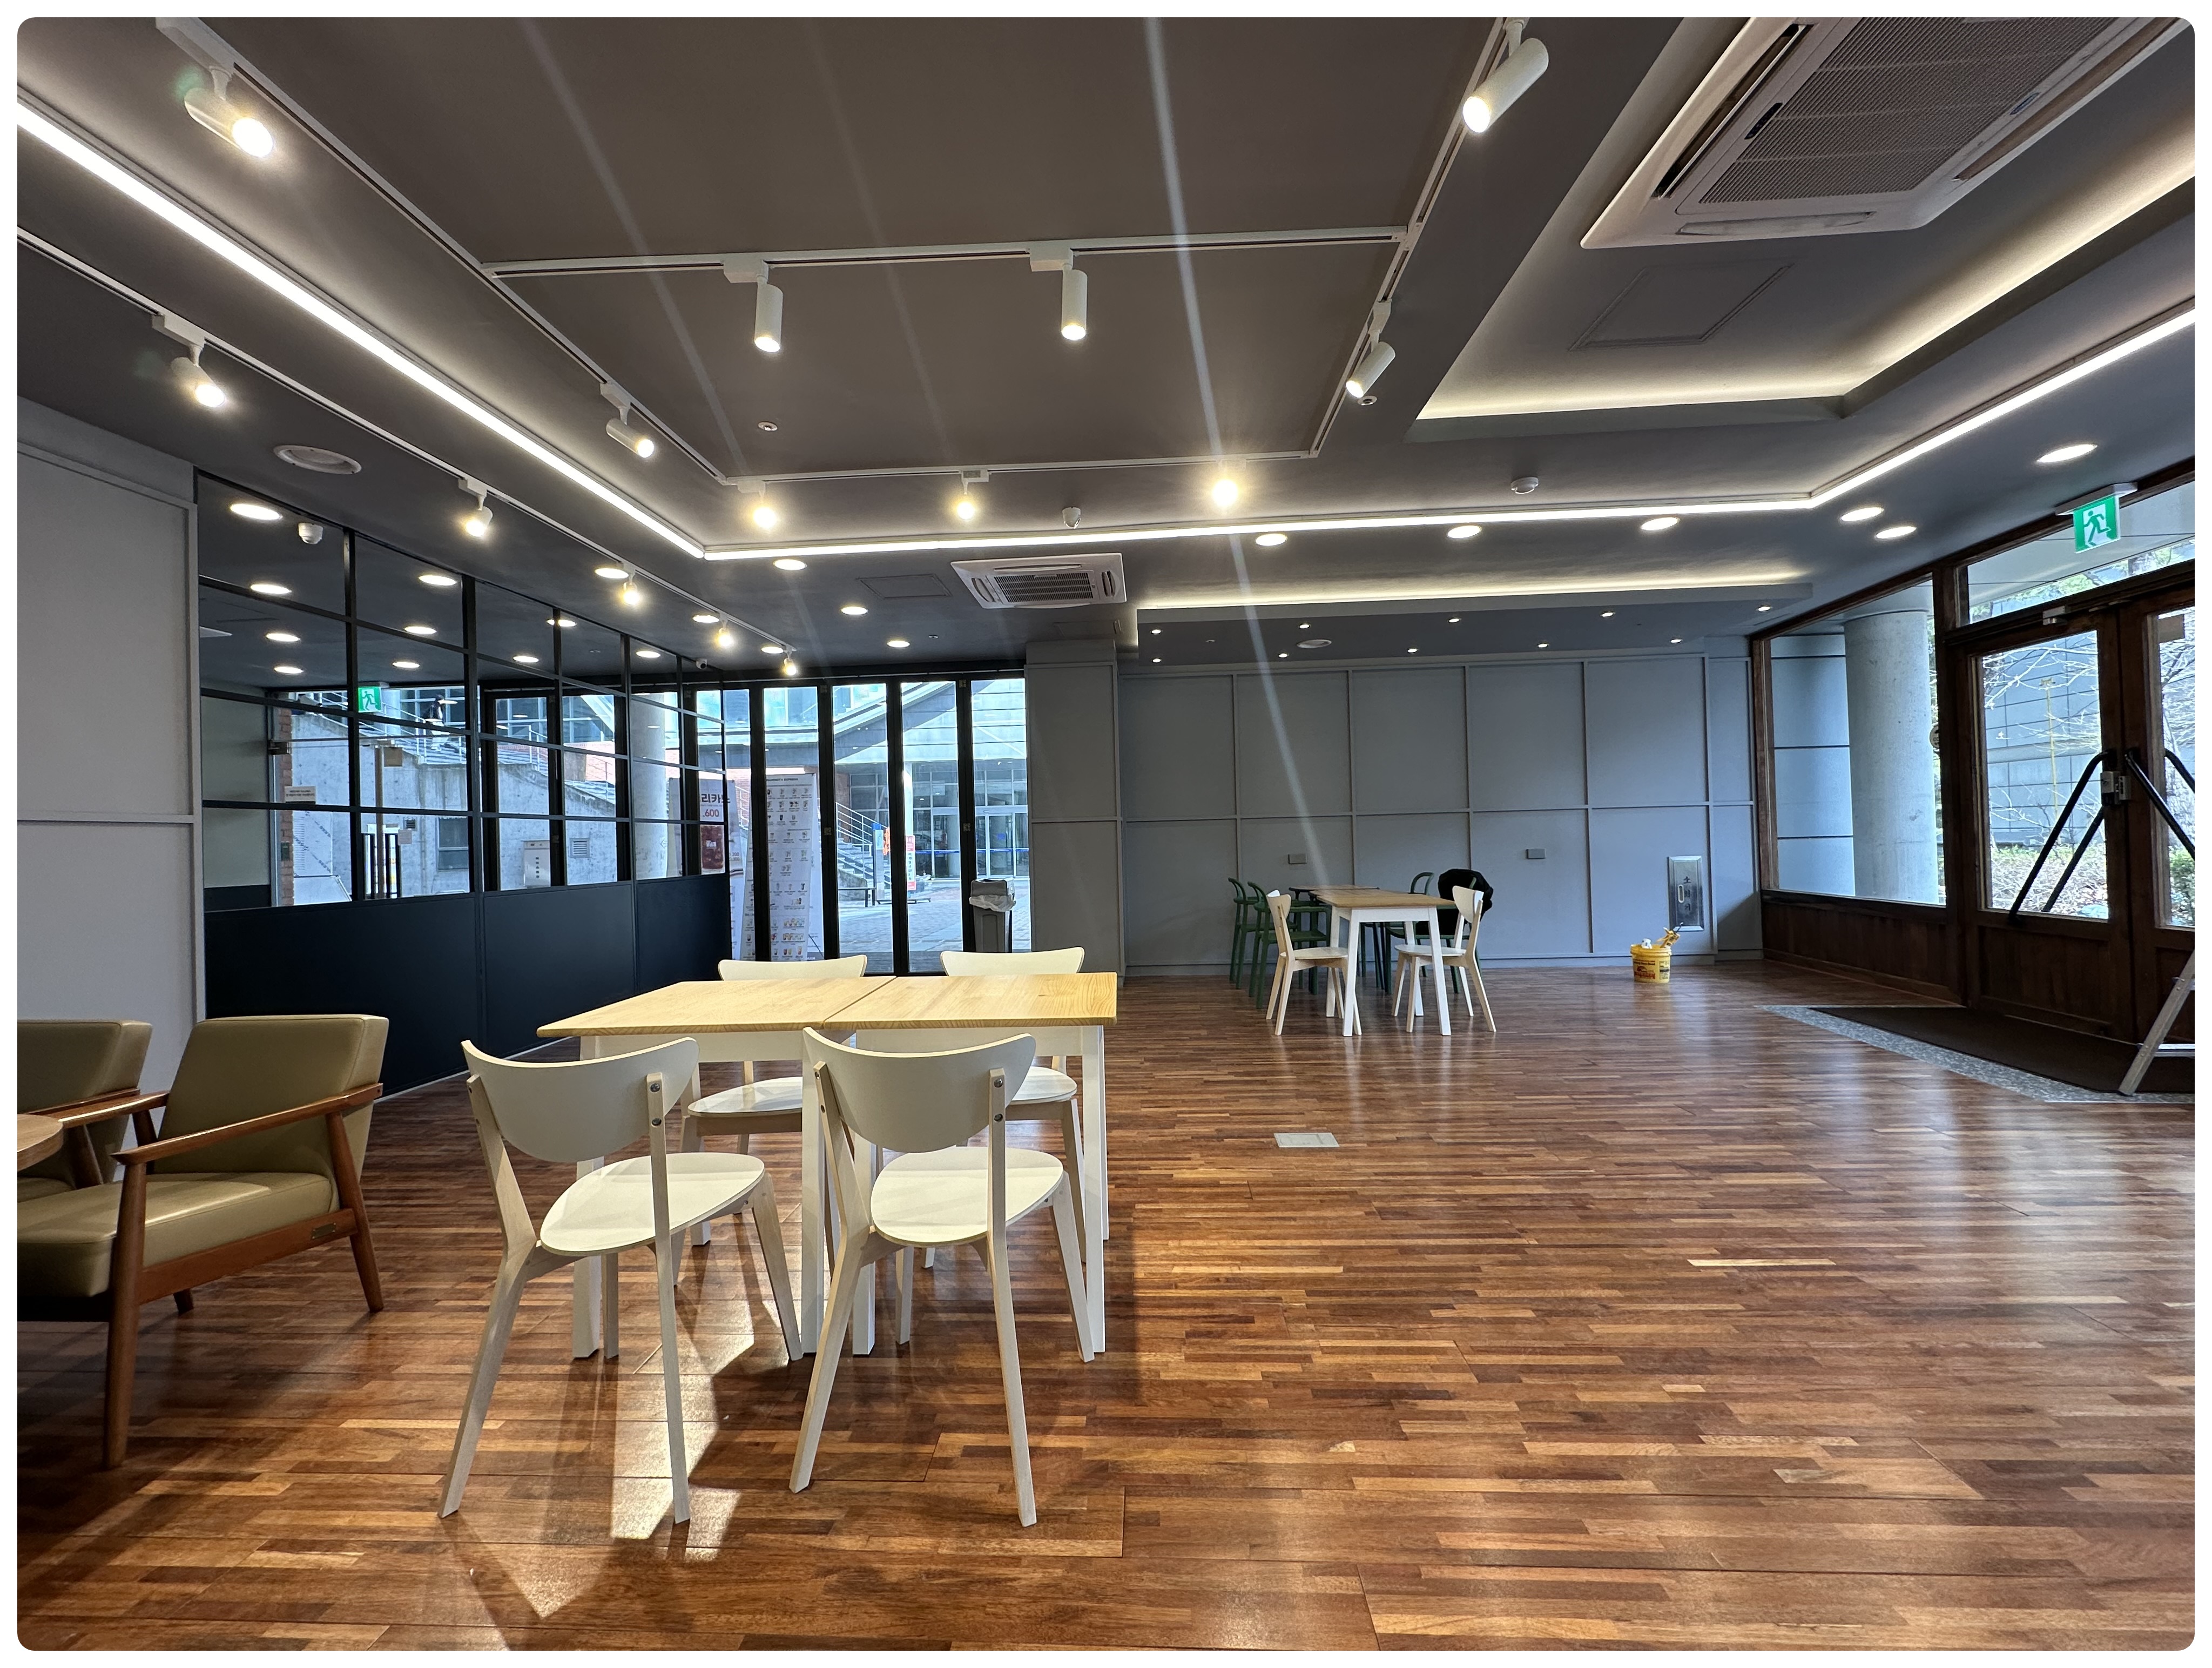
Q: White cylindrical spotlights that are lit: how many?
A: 14